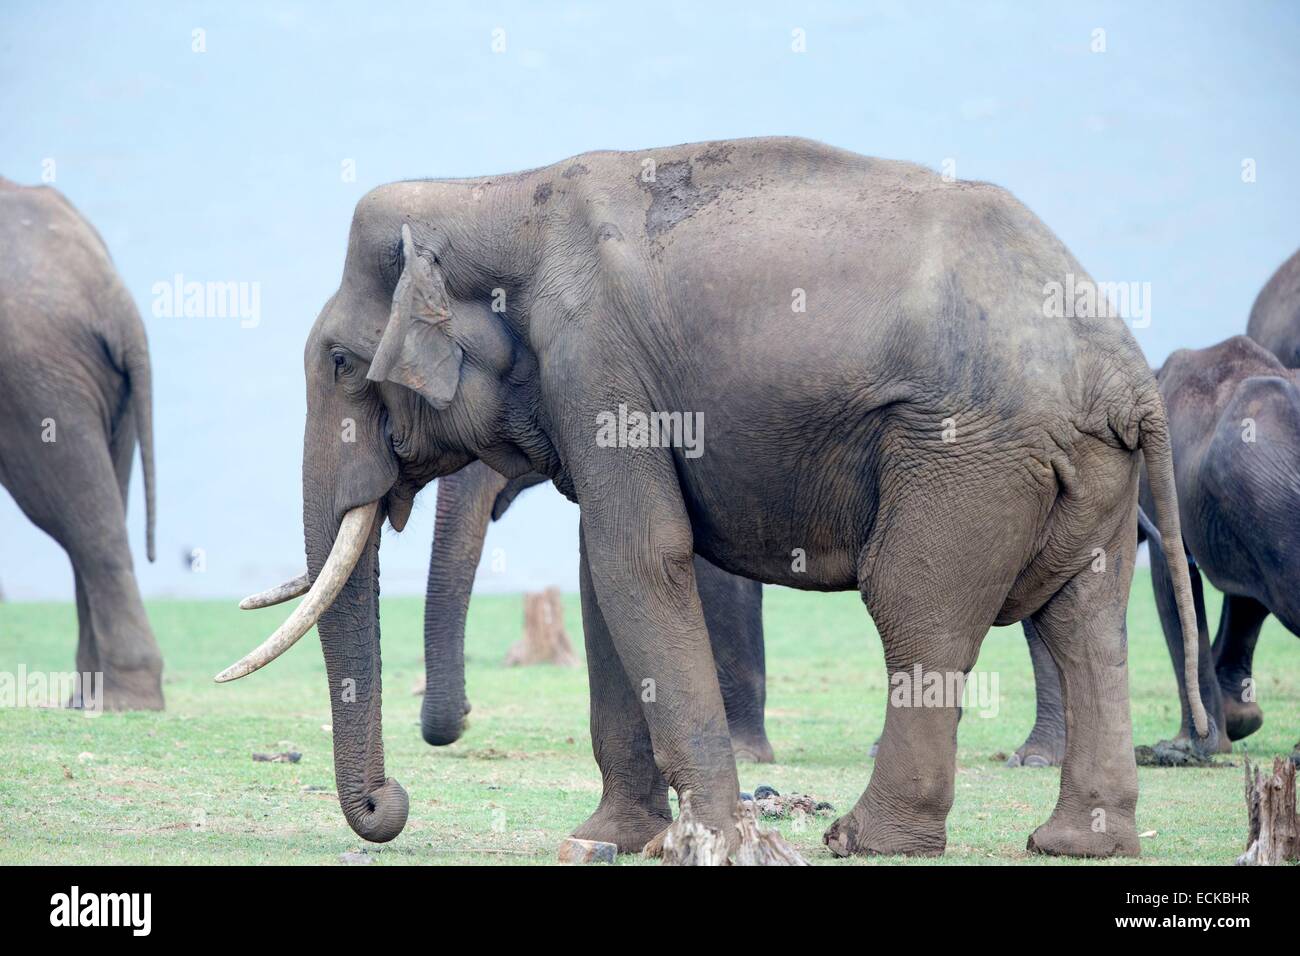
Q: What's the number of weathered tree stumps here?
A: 3